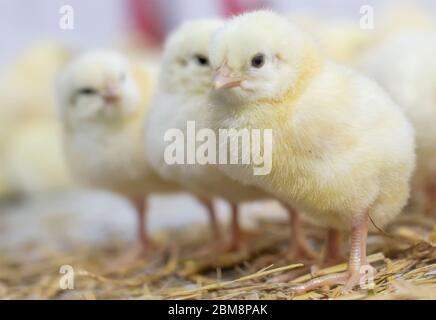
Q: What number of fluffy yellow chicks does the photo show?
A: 3